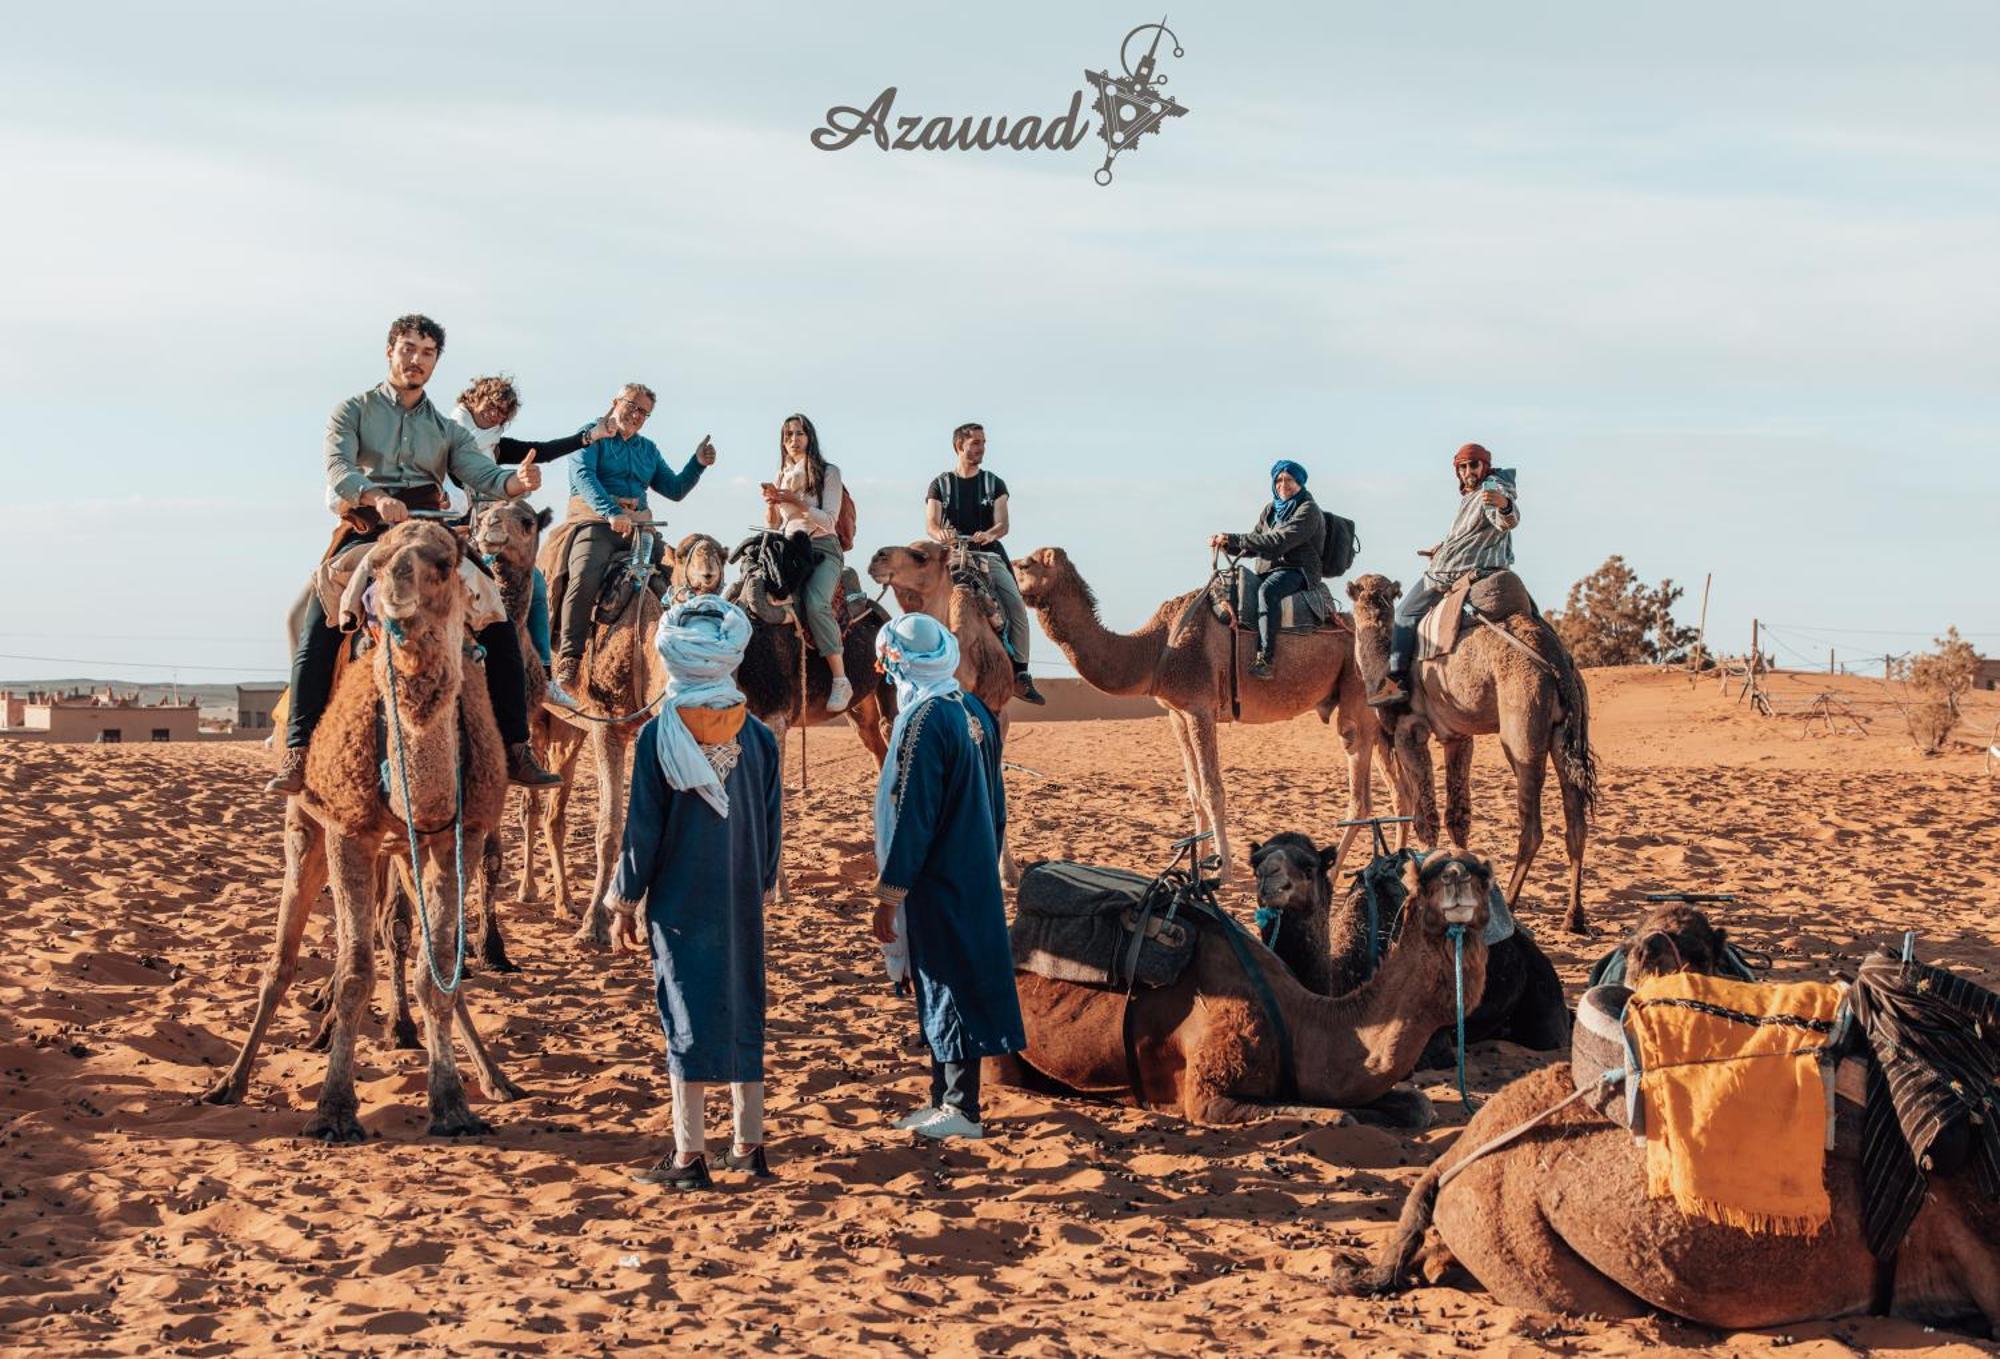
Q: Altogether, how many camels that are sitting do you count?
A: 4